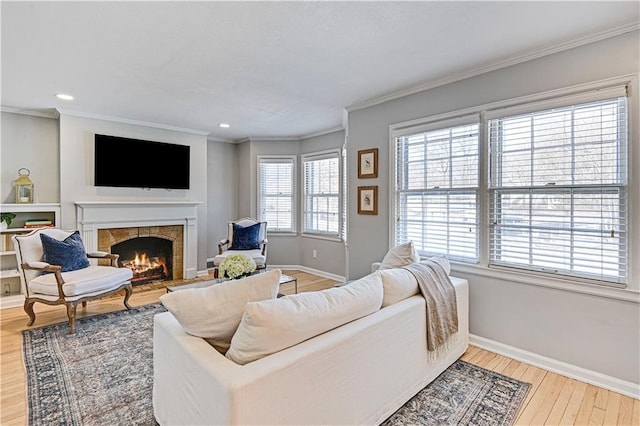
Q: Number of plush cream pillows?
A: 4